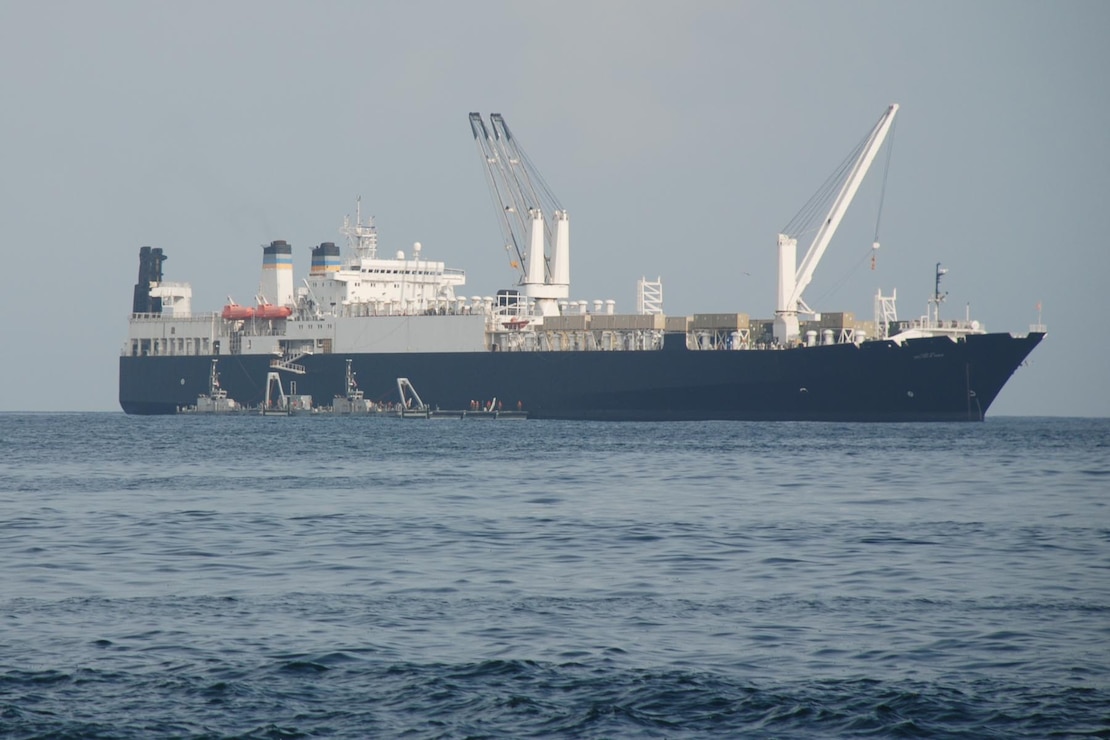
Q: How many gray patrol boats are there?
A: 2